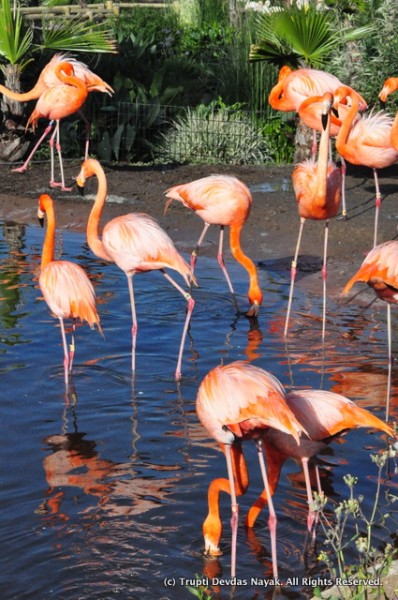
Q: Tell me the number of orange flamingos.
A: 13